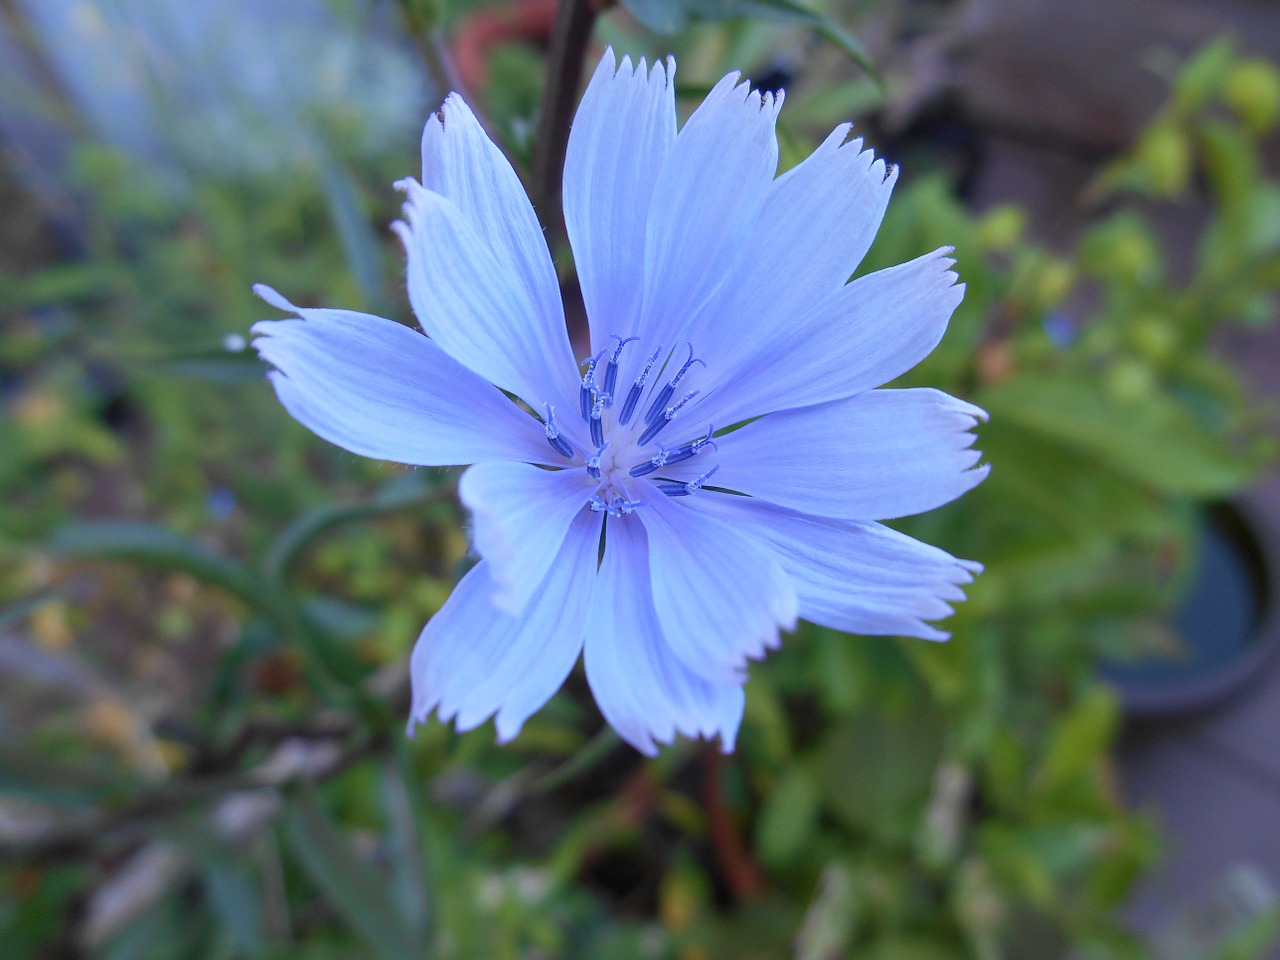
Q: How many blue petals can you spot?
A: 13